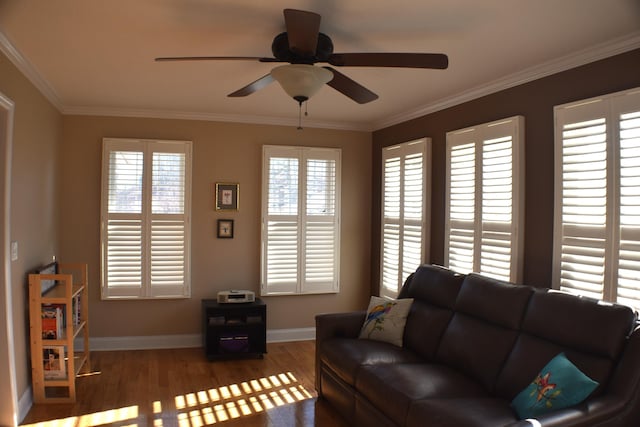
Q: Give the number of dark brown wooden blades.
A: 5